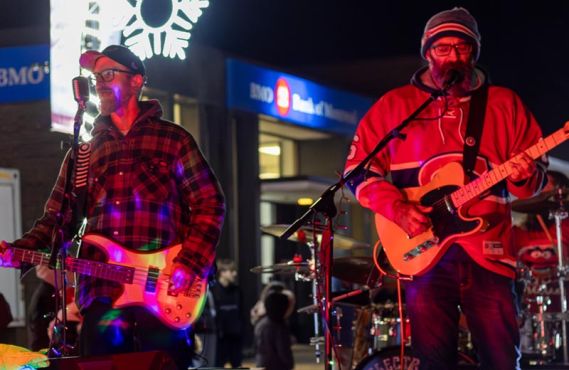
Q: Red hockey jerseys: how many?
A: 1